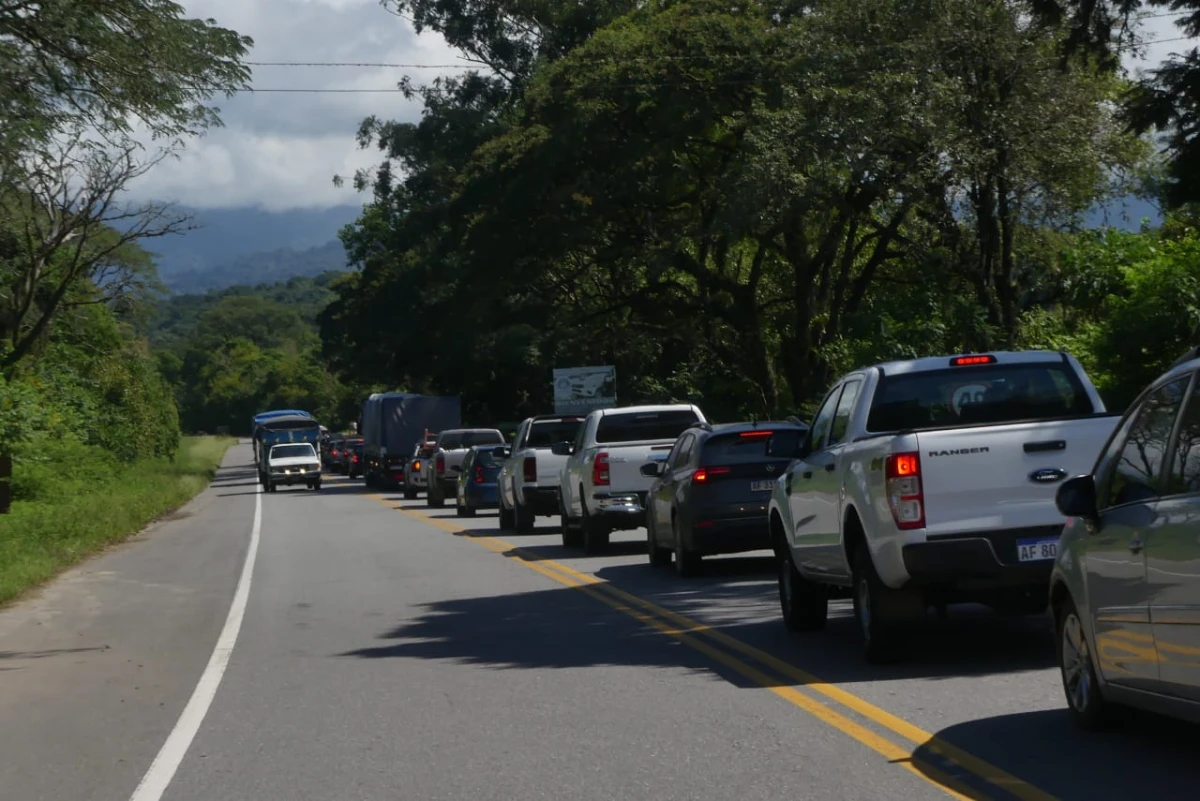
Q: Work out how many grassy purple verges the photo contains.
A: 0